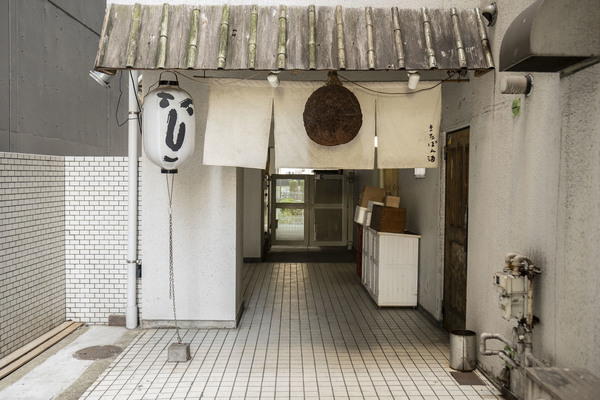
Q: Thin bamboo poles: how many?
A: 13